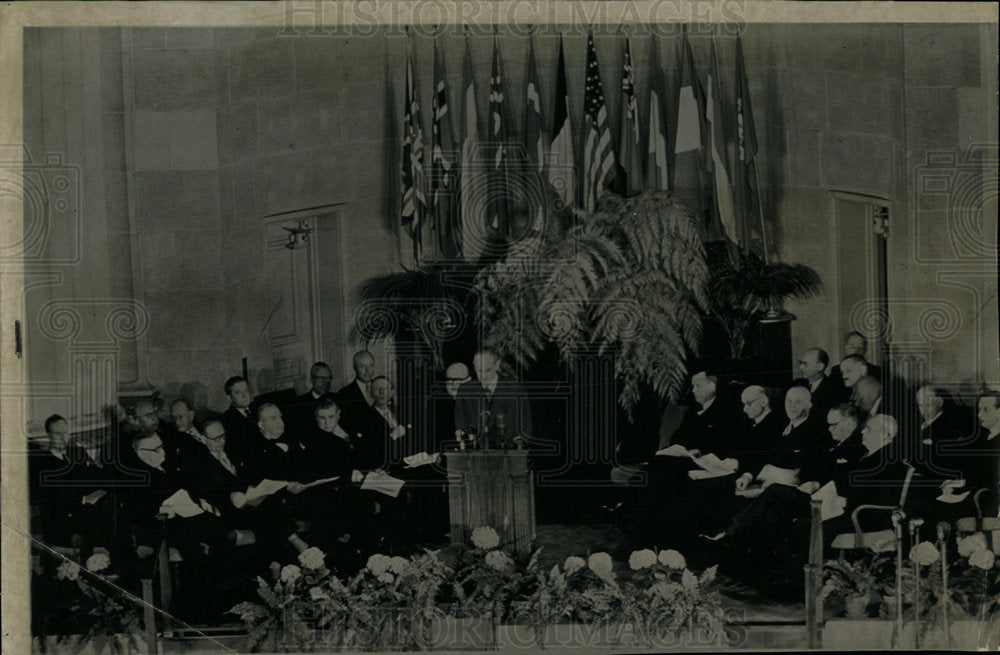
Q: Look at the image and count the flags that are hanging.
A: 12